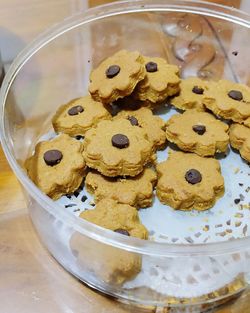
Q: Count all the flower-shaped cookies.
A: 13